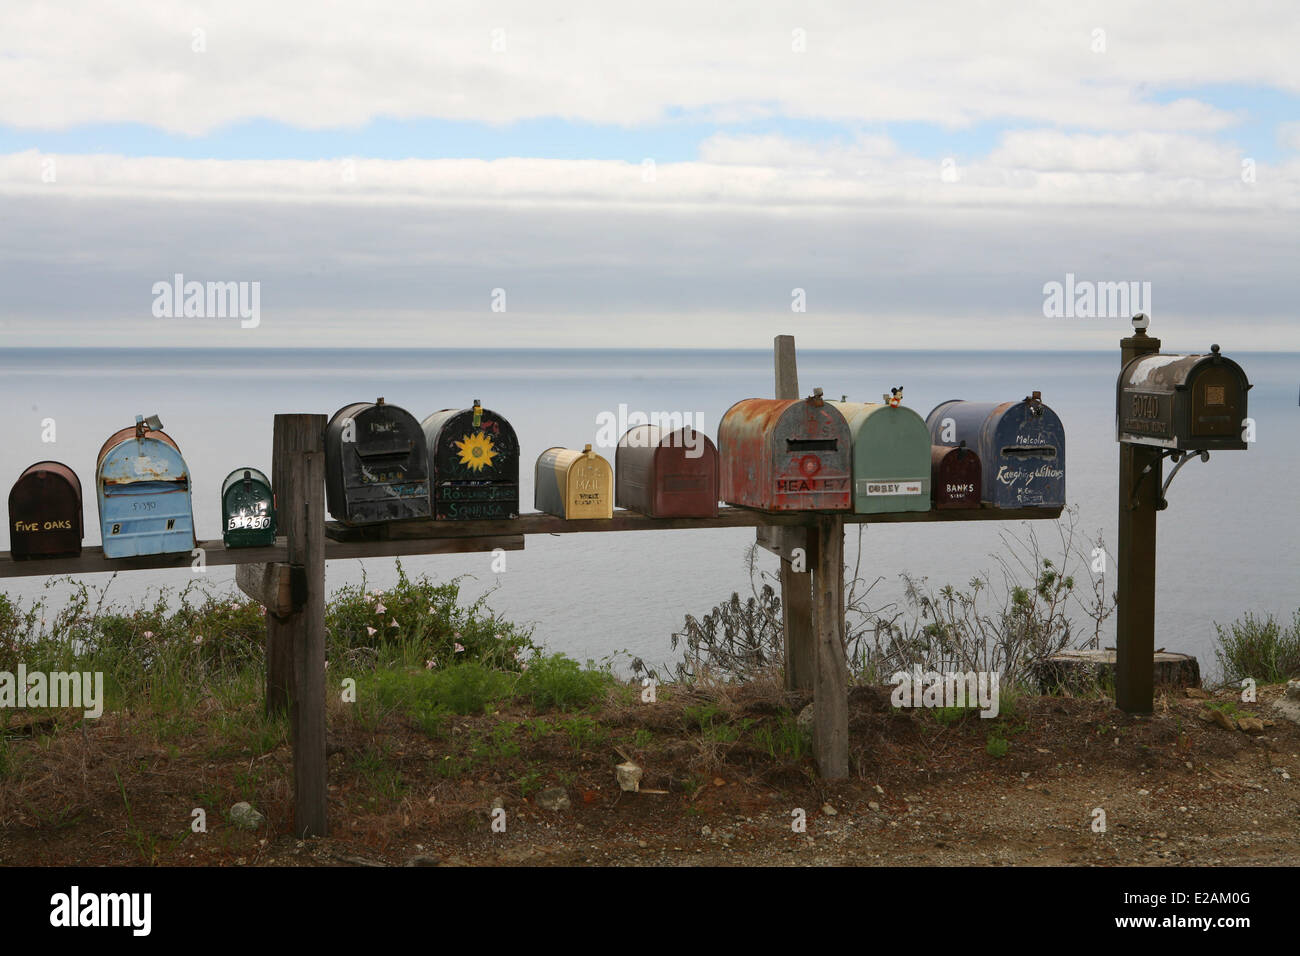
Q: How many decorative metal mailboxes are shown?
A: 12